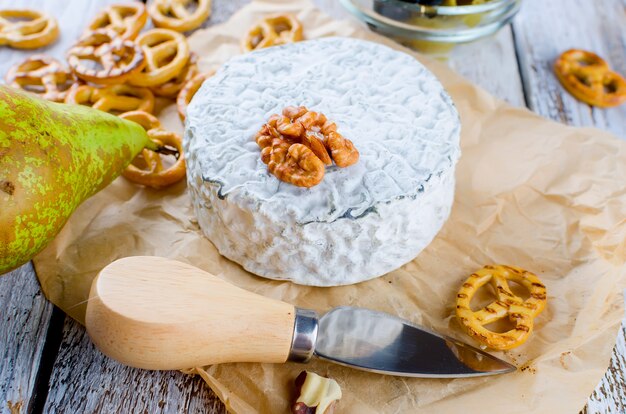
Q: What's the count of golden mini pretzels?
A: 13